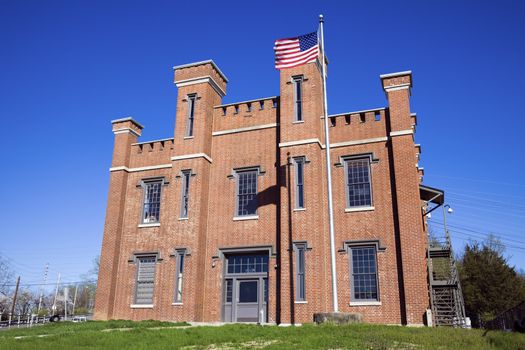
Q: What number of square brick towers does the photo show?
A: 4